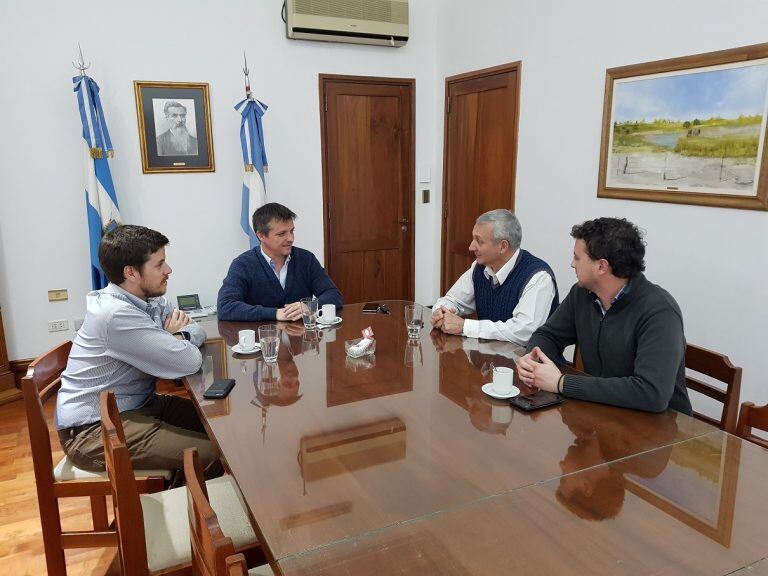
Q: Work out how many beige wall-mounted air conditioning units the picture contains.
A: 1